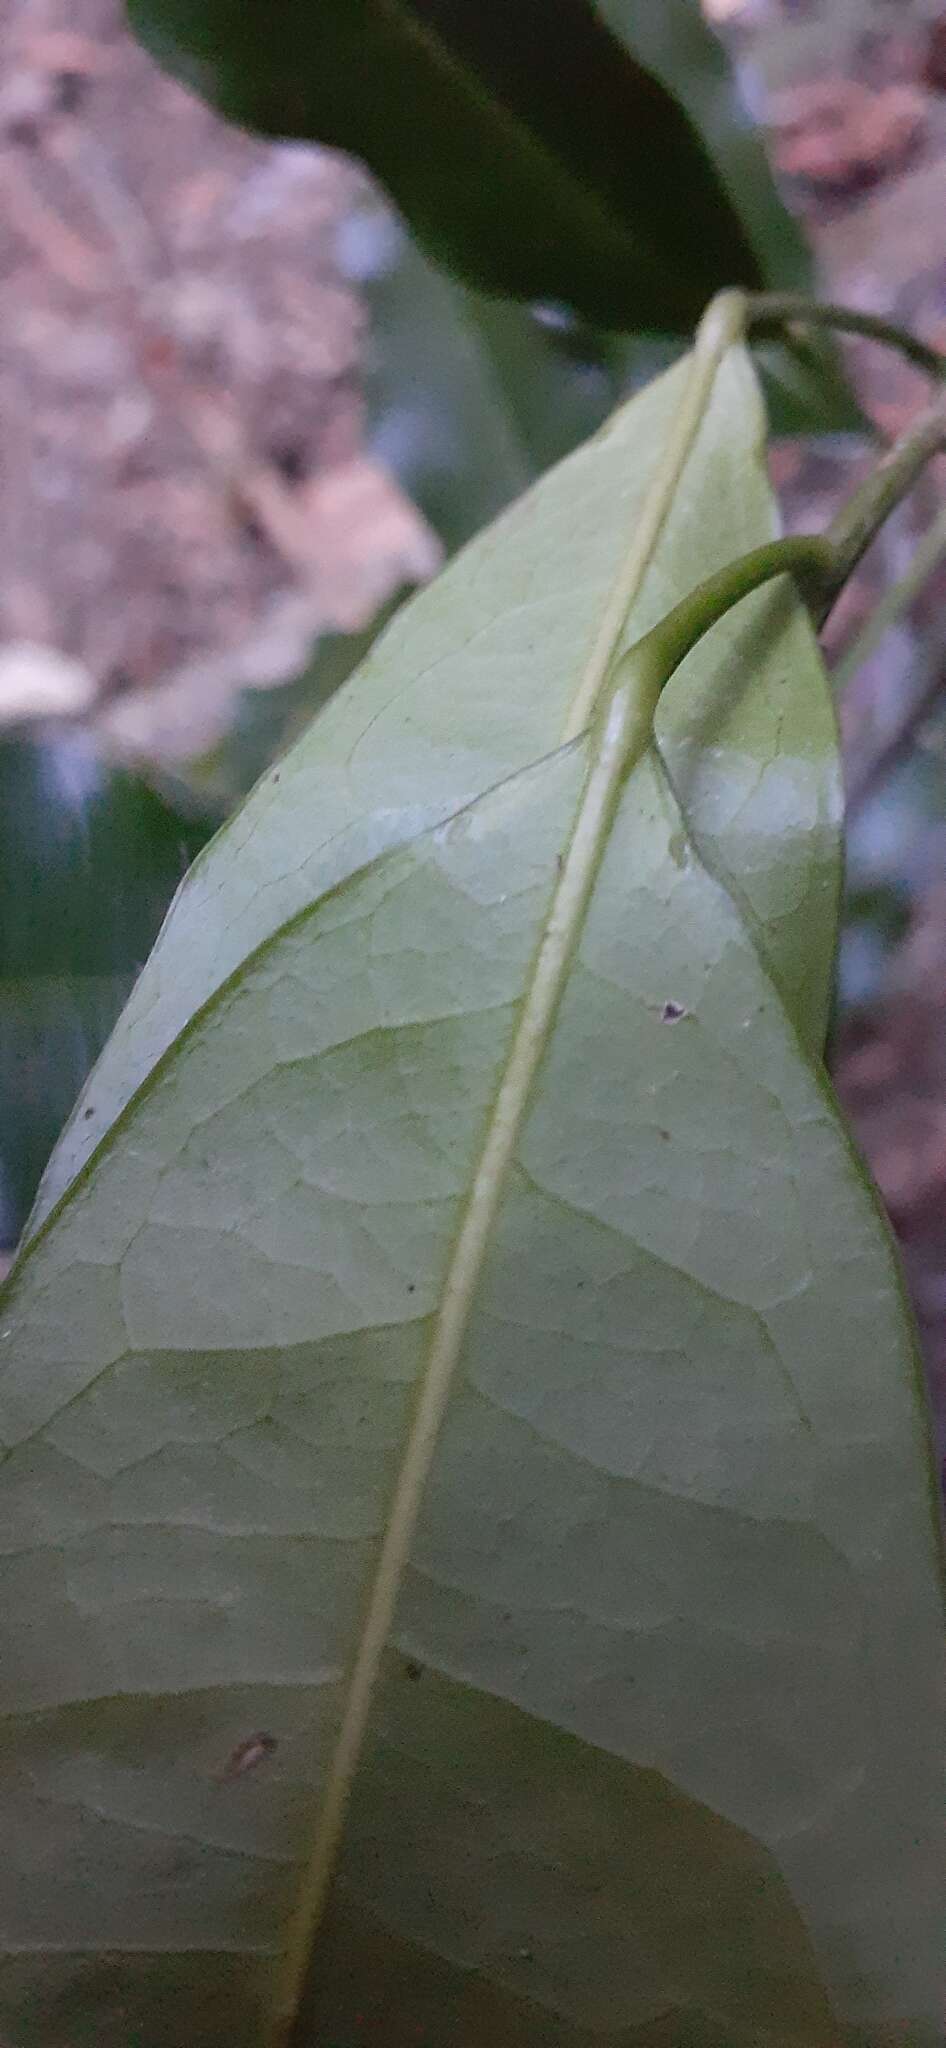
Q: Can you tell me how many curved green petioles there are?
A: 2